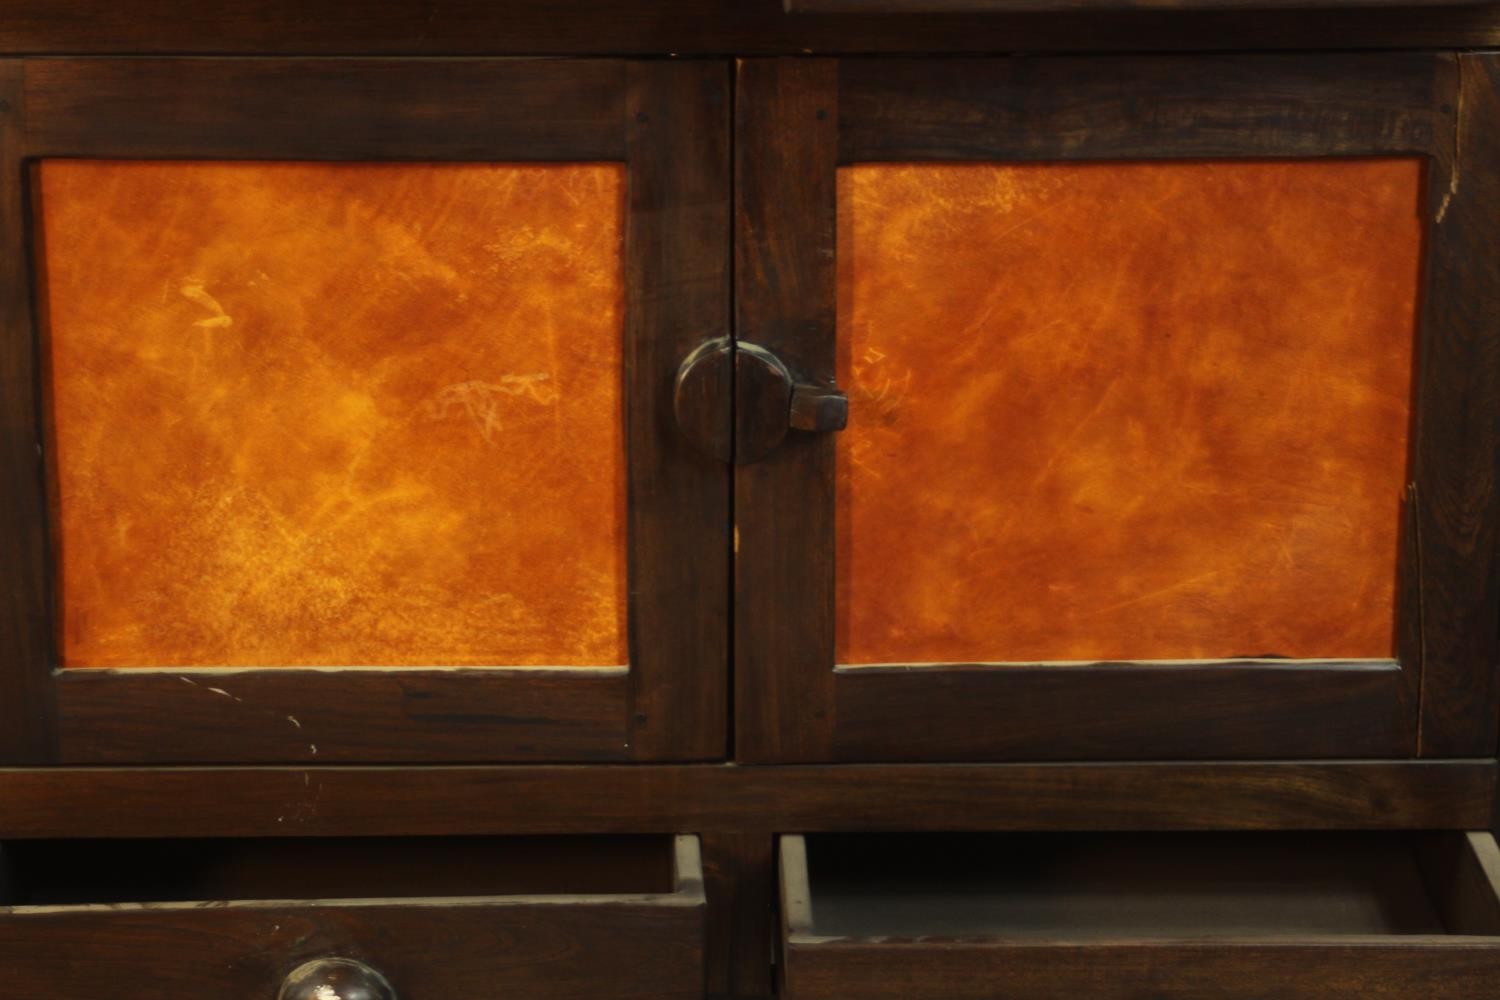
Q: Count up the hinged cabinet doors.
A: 2